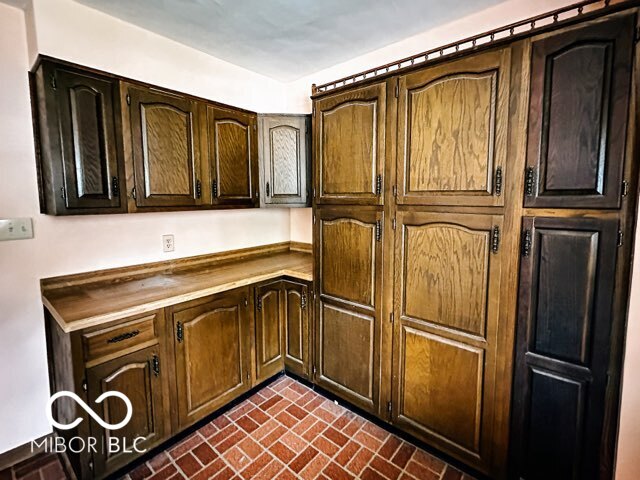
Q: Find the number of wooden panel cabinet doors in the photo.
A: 14